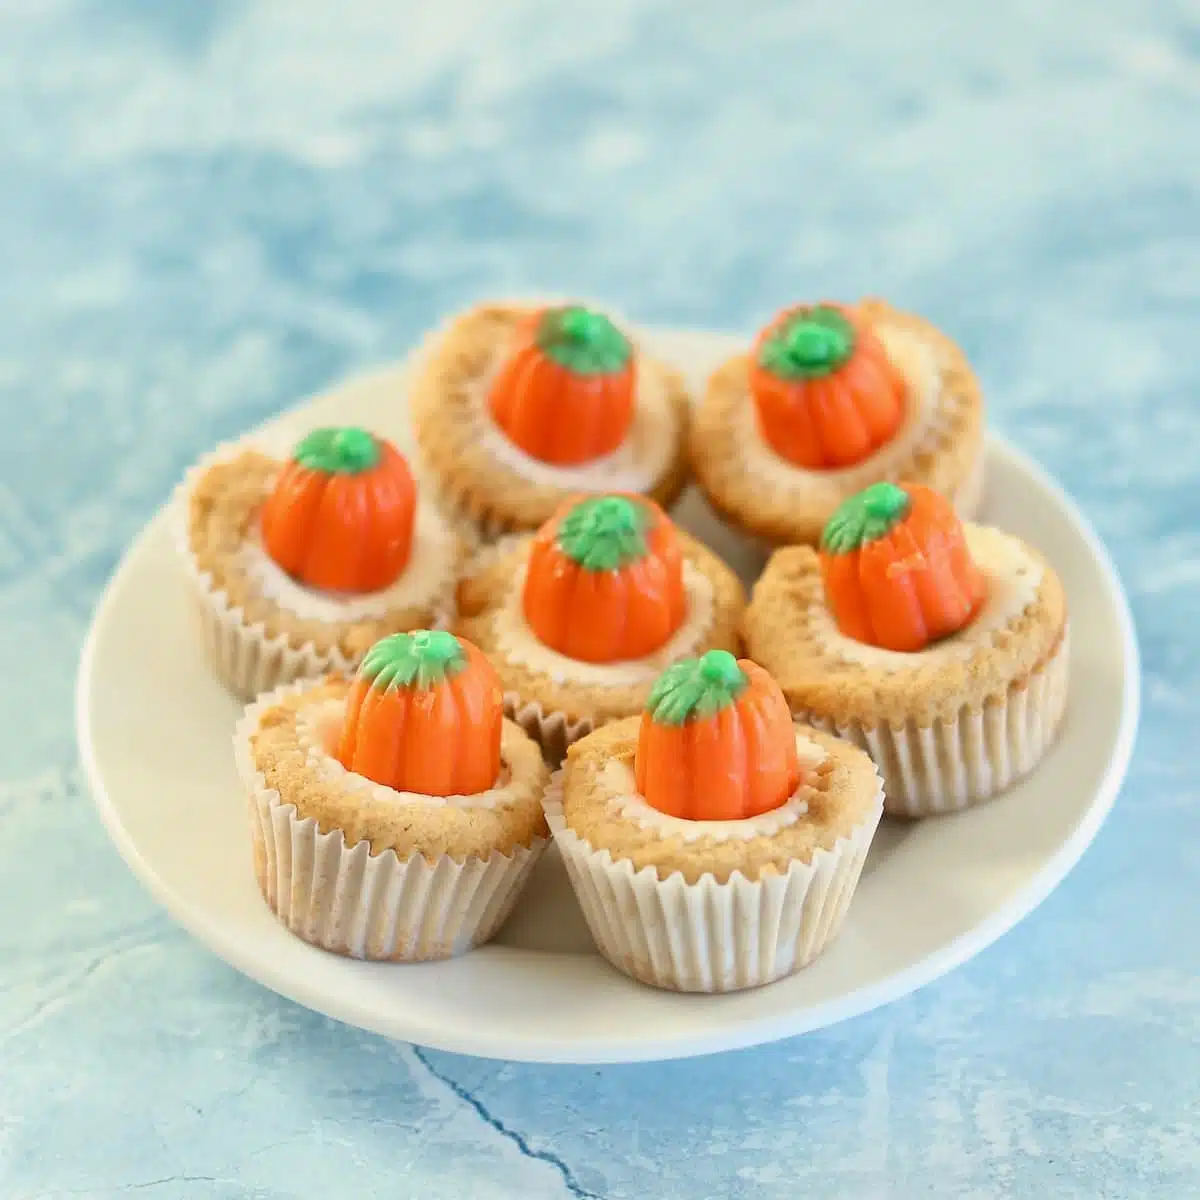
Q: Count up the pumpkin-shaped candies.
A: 7